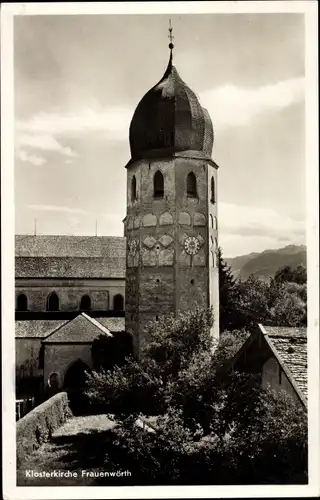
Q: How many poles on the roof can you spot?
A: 2